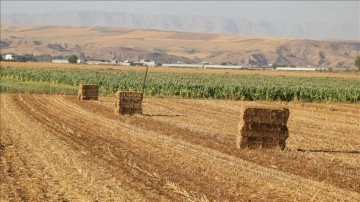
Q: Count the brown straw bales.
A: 3